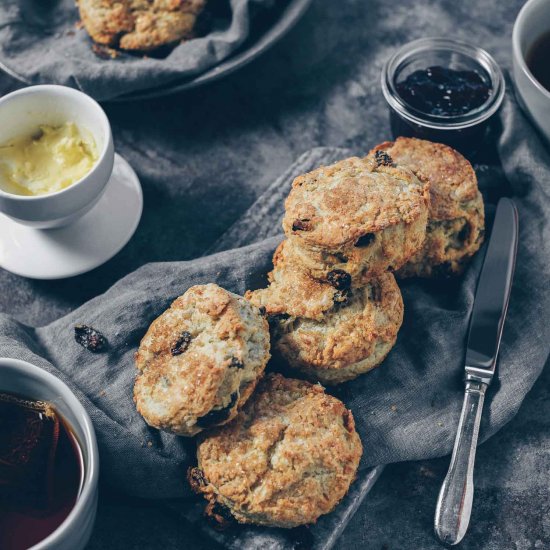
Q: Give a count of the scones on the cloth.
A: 5